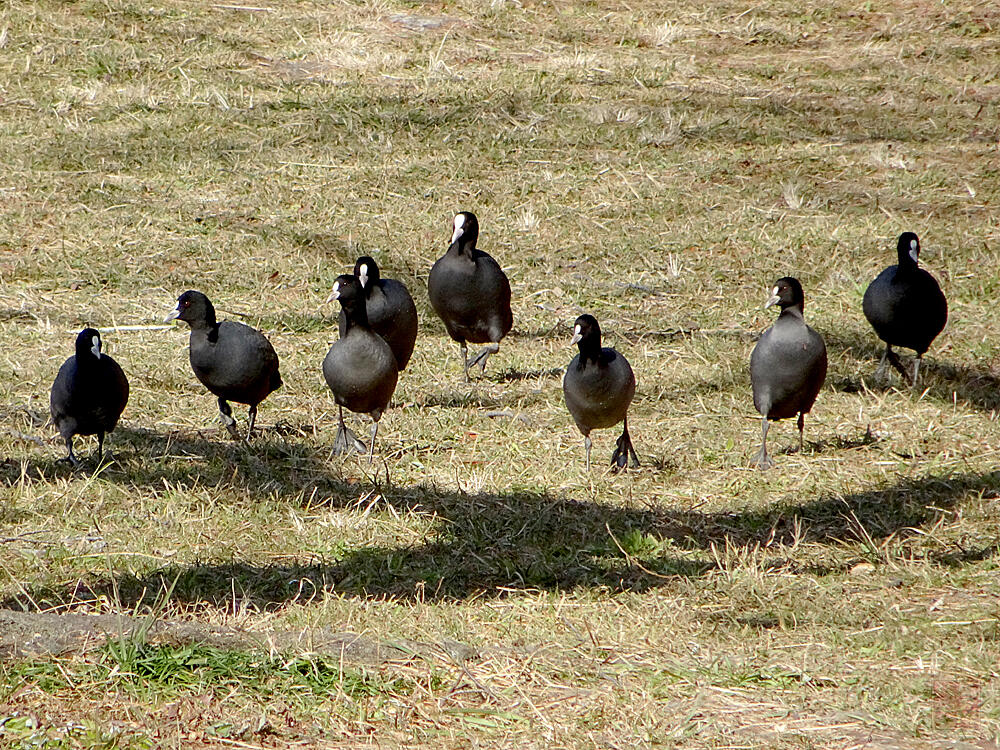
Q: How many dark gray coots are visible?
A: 8